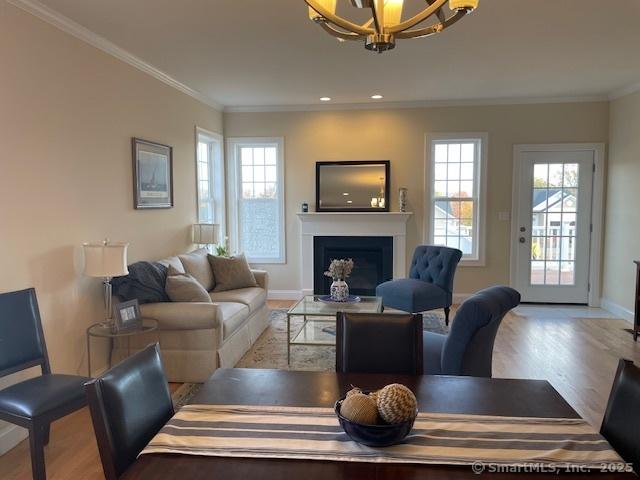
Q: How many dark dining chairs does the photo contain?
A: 4